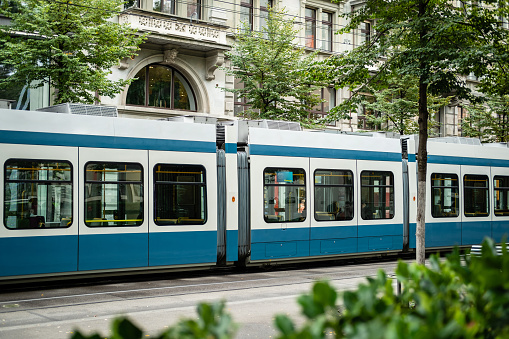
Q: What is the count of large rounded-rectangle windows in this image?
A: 9